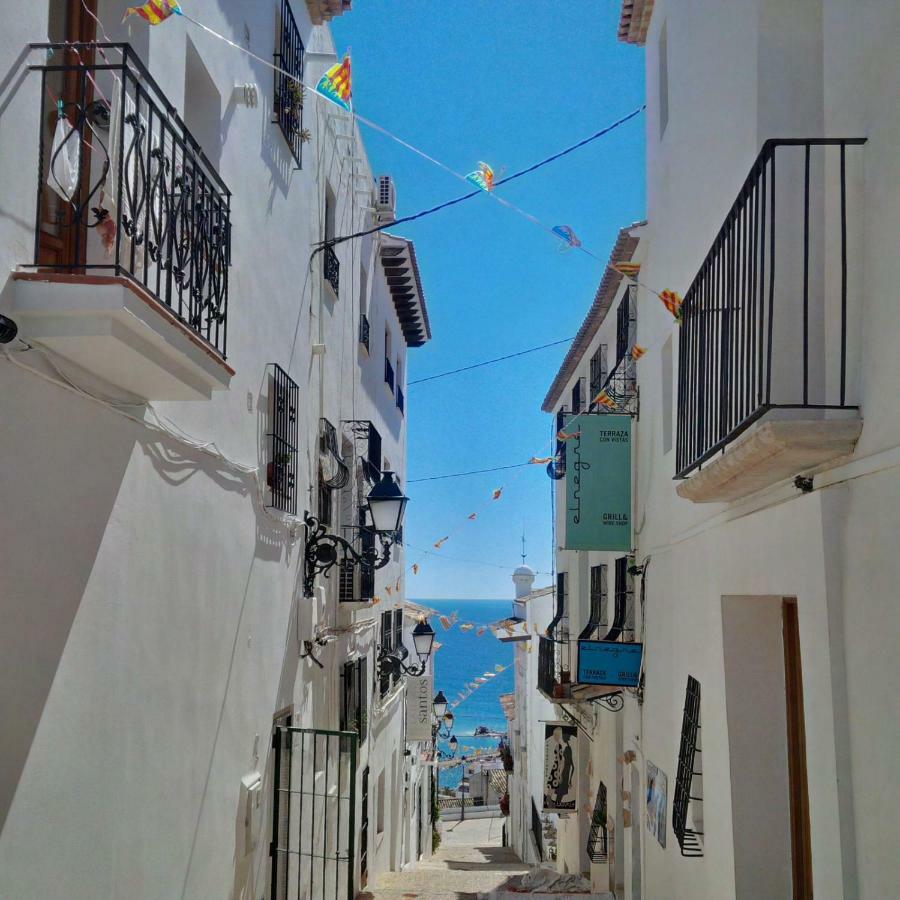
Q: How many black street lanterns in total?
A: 5